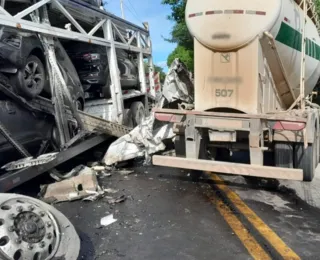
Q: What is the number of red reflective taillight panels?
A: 2